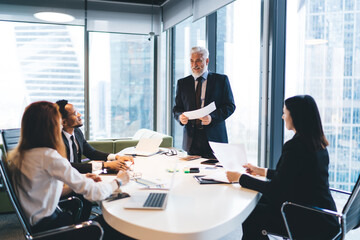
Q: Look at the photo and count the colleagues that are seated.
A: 3